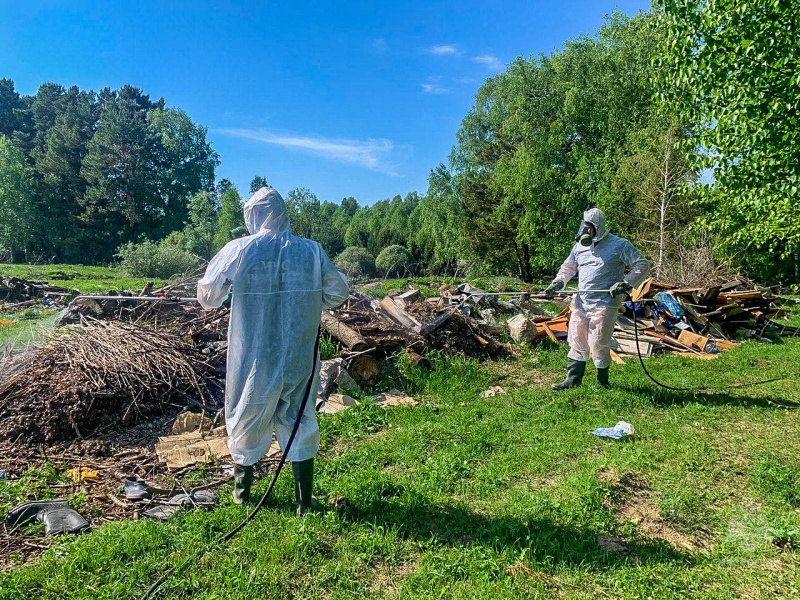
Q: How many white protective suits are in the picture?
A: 2